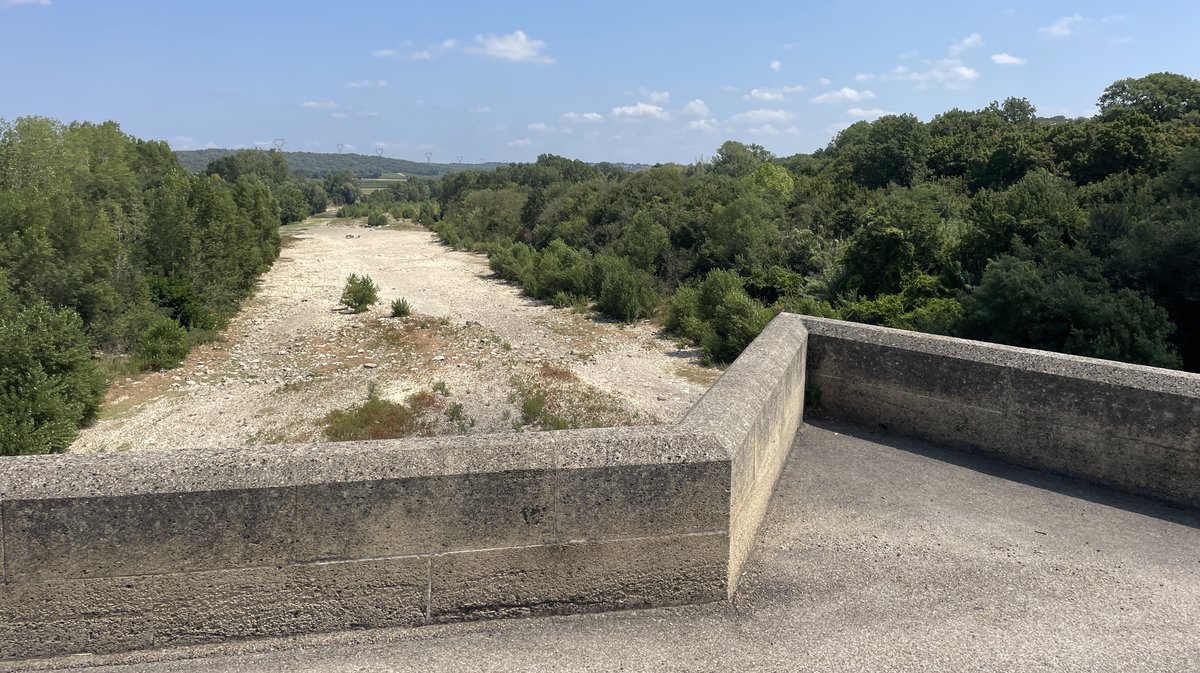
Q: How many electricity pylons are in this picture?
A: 7